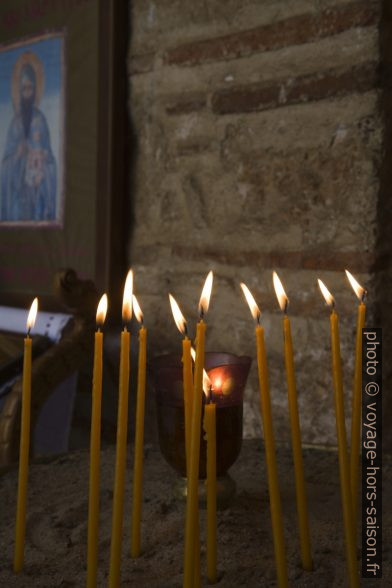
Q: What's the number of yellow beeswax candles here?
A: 11